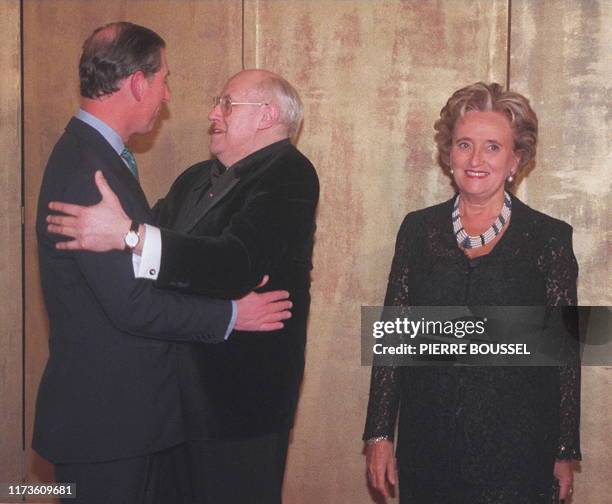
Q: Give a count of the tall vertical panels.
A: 4